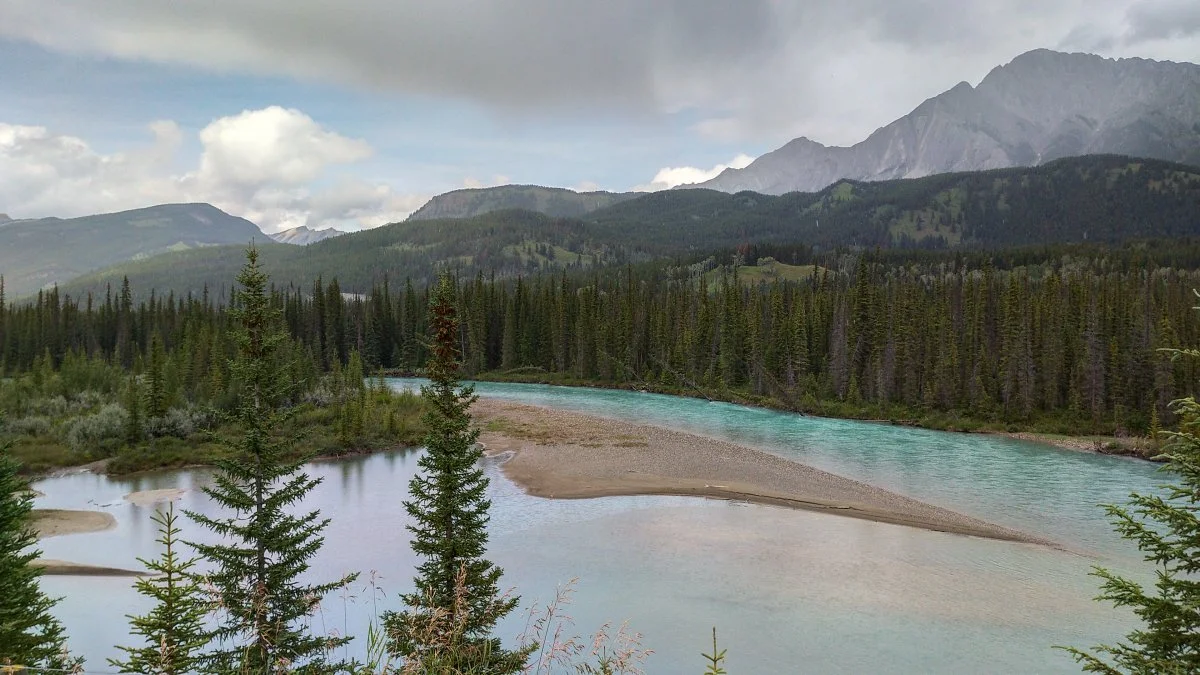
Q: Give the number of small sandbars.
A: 3